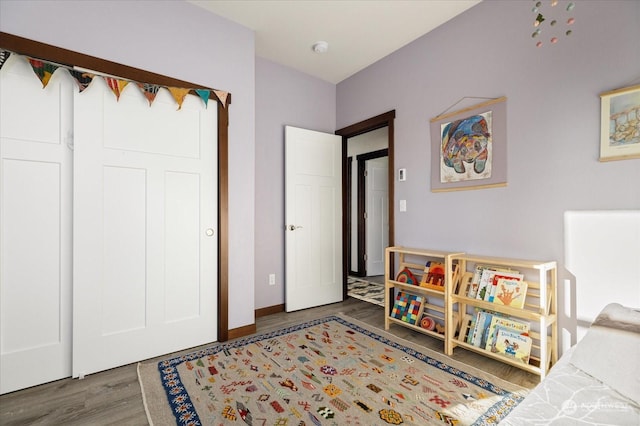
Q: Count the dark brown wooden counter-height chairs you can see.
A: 0